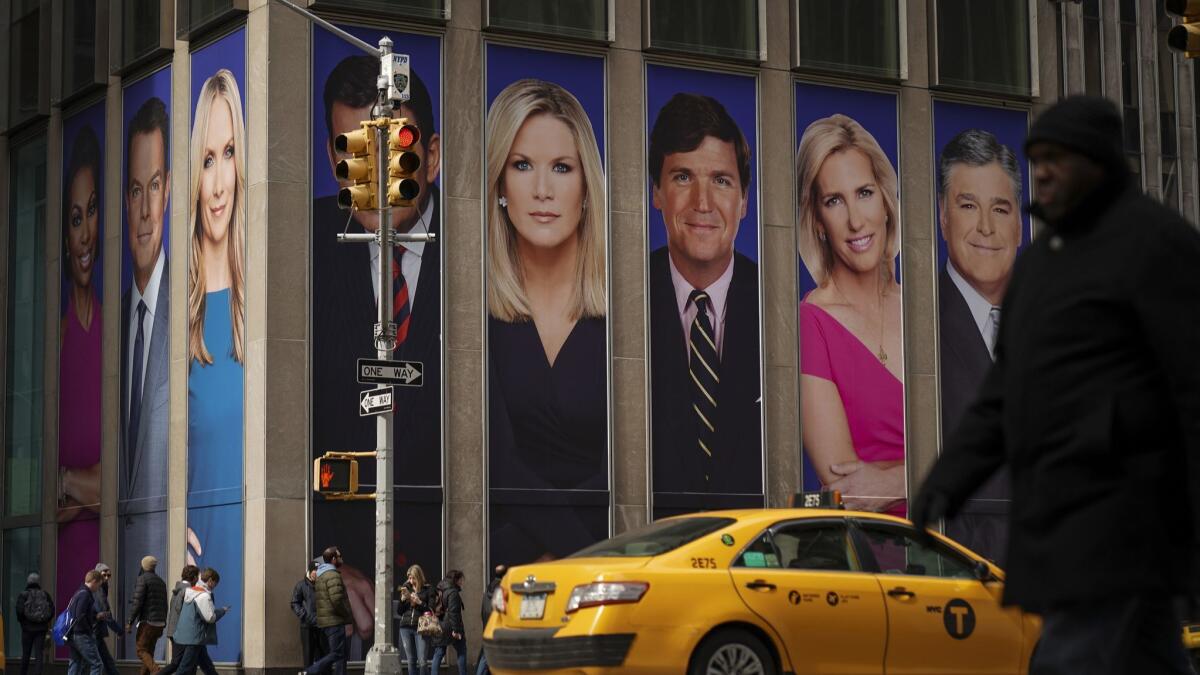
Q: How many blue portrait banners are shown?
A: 8